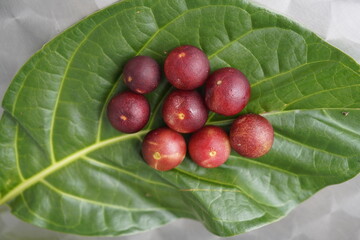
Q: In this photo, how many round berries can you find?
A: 8